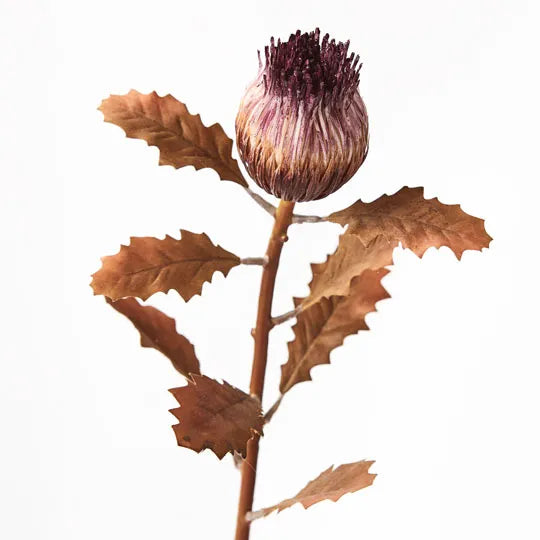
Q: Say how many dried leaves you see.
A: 8